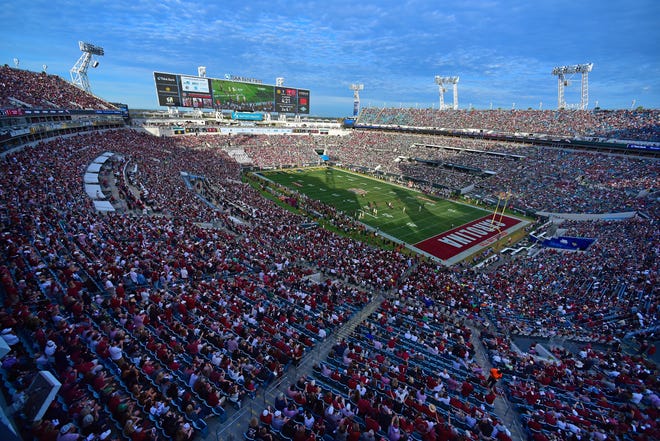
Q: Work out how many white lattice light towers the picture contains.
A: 4